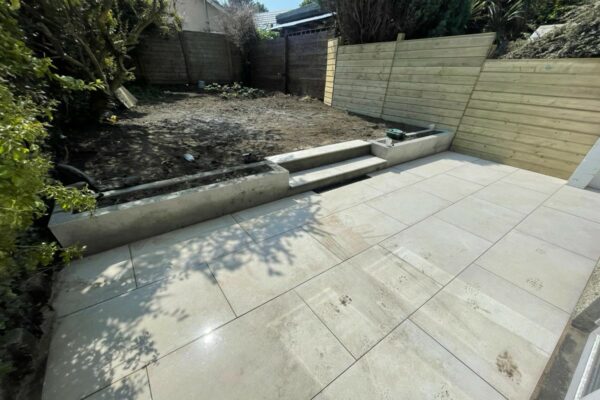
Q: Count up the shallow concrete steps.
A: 2